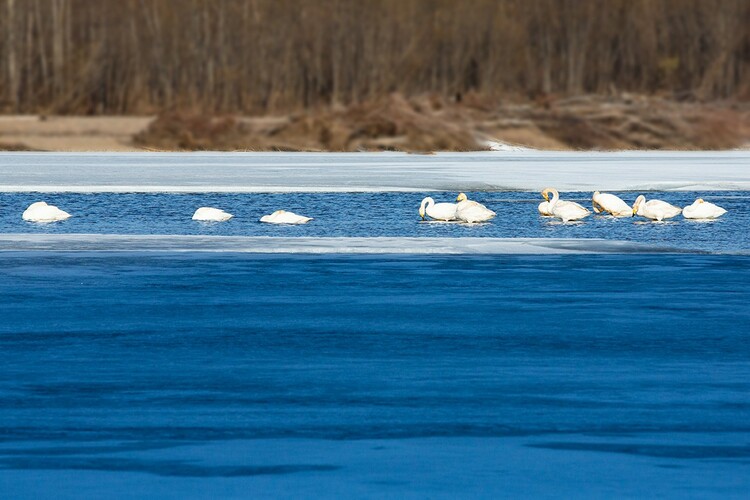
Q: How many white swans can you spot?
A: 10